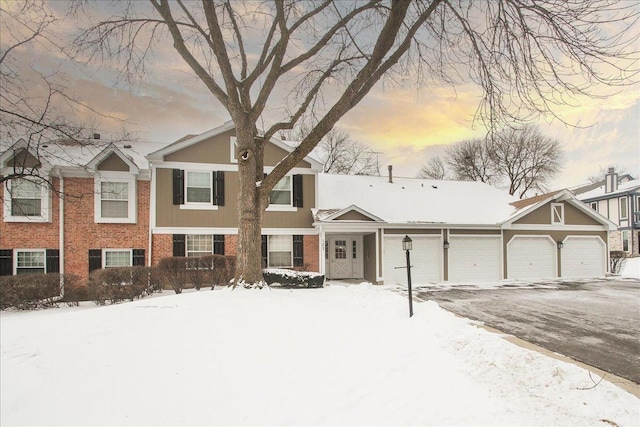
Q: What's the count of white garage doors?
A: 4